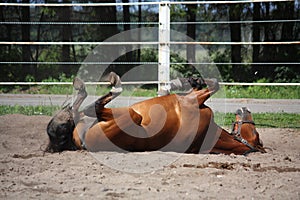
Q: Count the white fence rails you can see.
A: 5